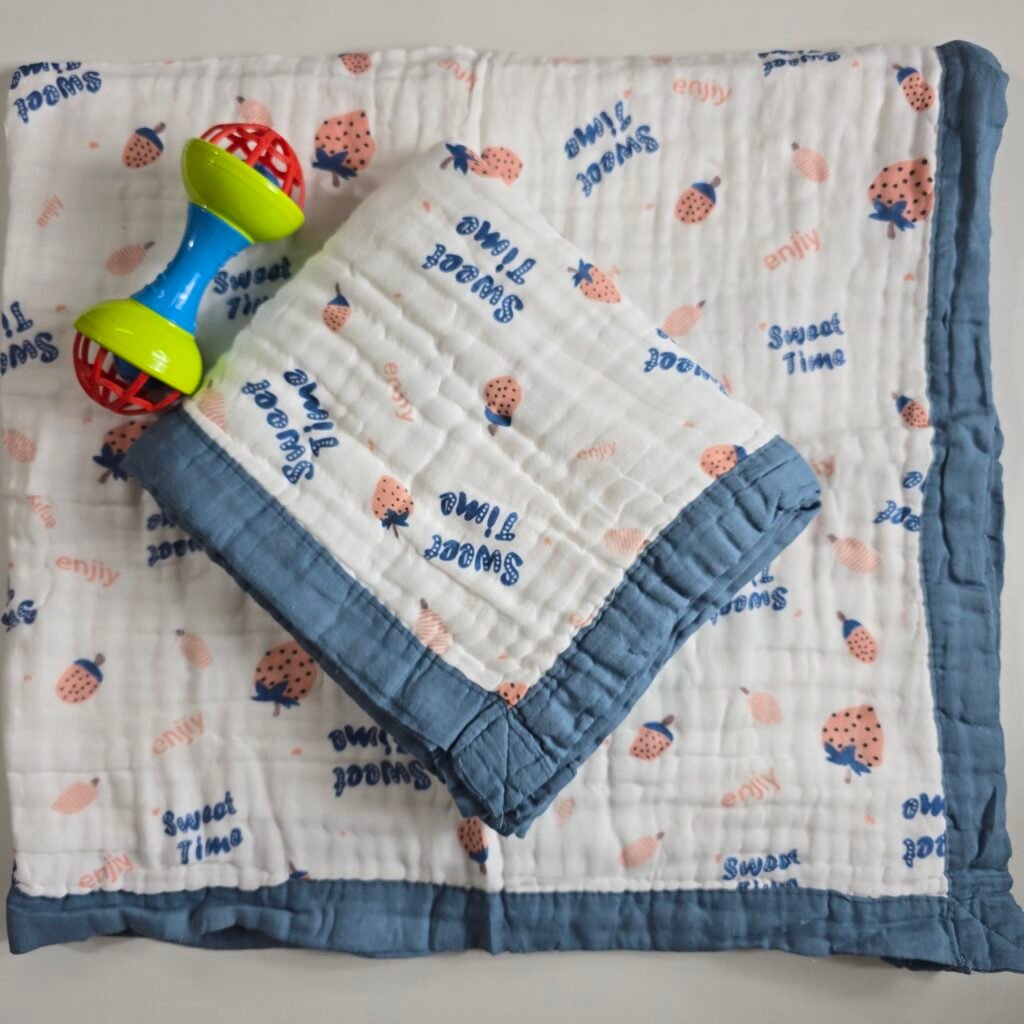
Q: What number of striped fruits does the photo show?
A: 13